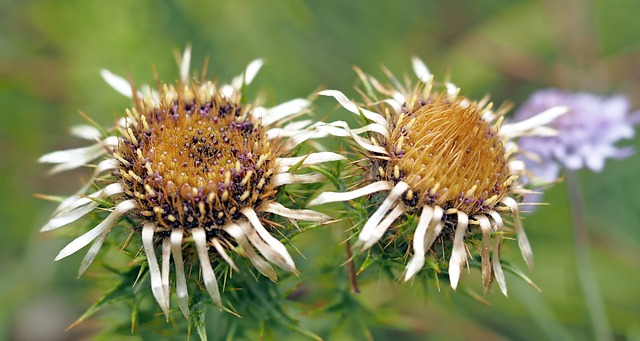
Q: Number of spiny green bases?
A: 2